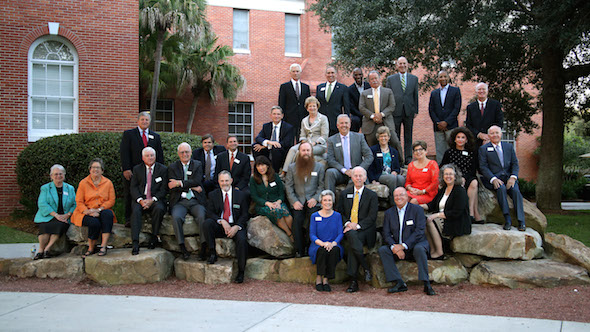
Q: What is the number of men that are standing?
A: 8